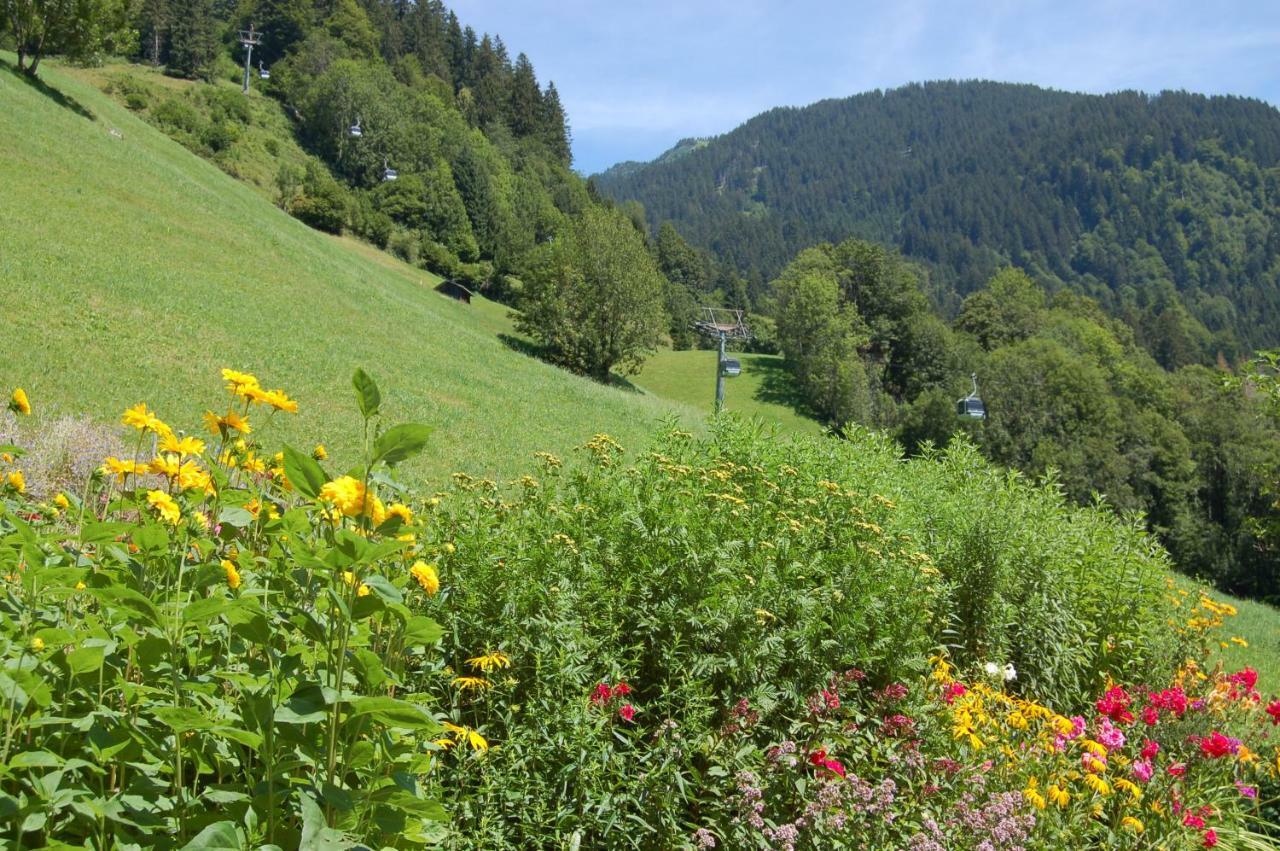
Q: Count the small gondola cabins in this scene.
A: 5